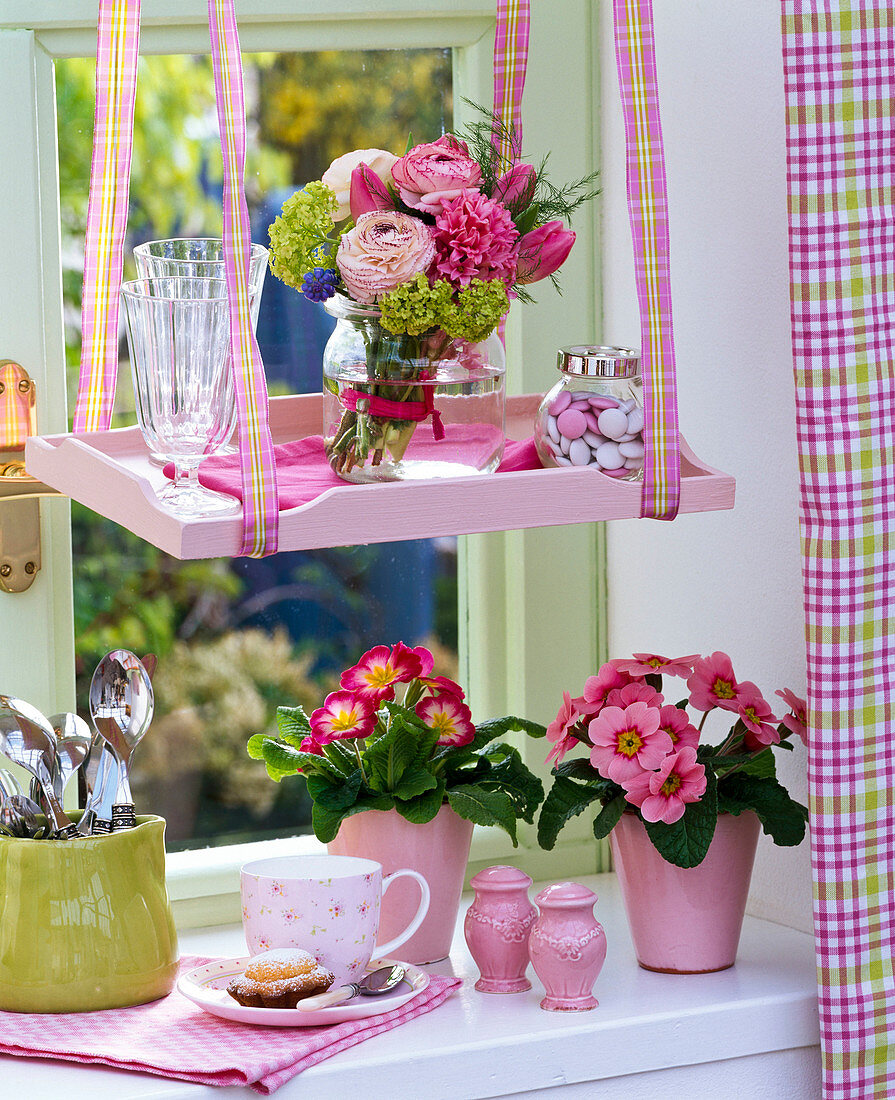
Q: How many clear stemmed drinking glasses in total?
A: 2